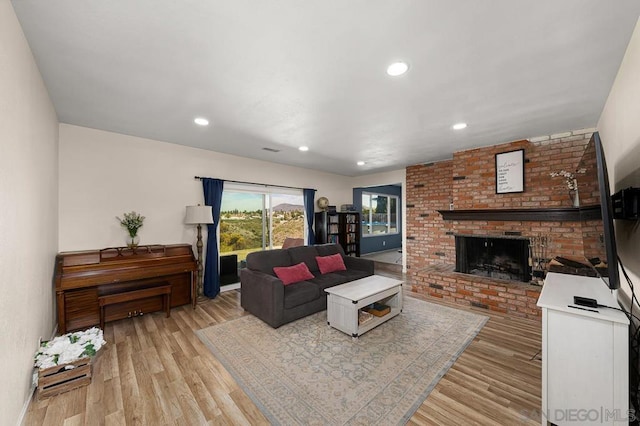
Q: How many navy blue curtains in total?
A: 2